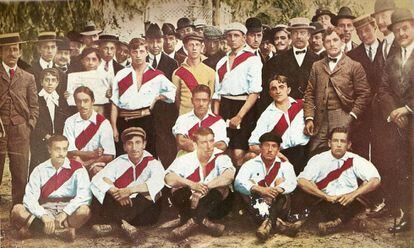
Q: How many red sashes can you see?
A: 11